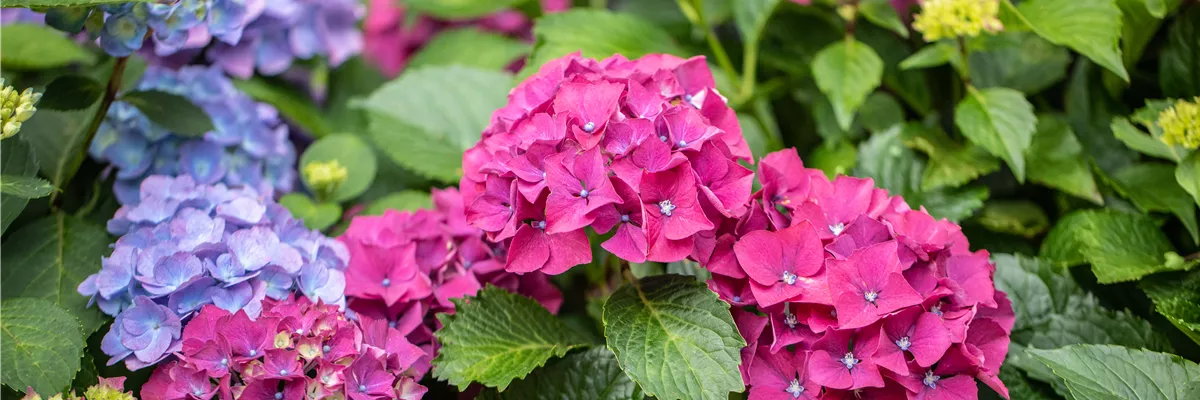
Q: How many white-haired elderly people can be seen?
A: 0